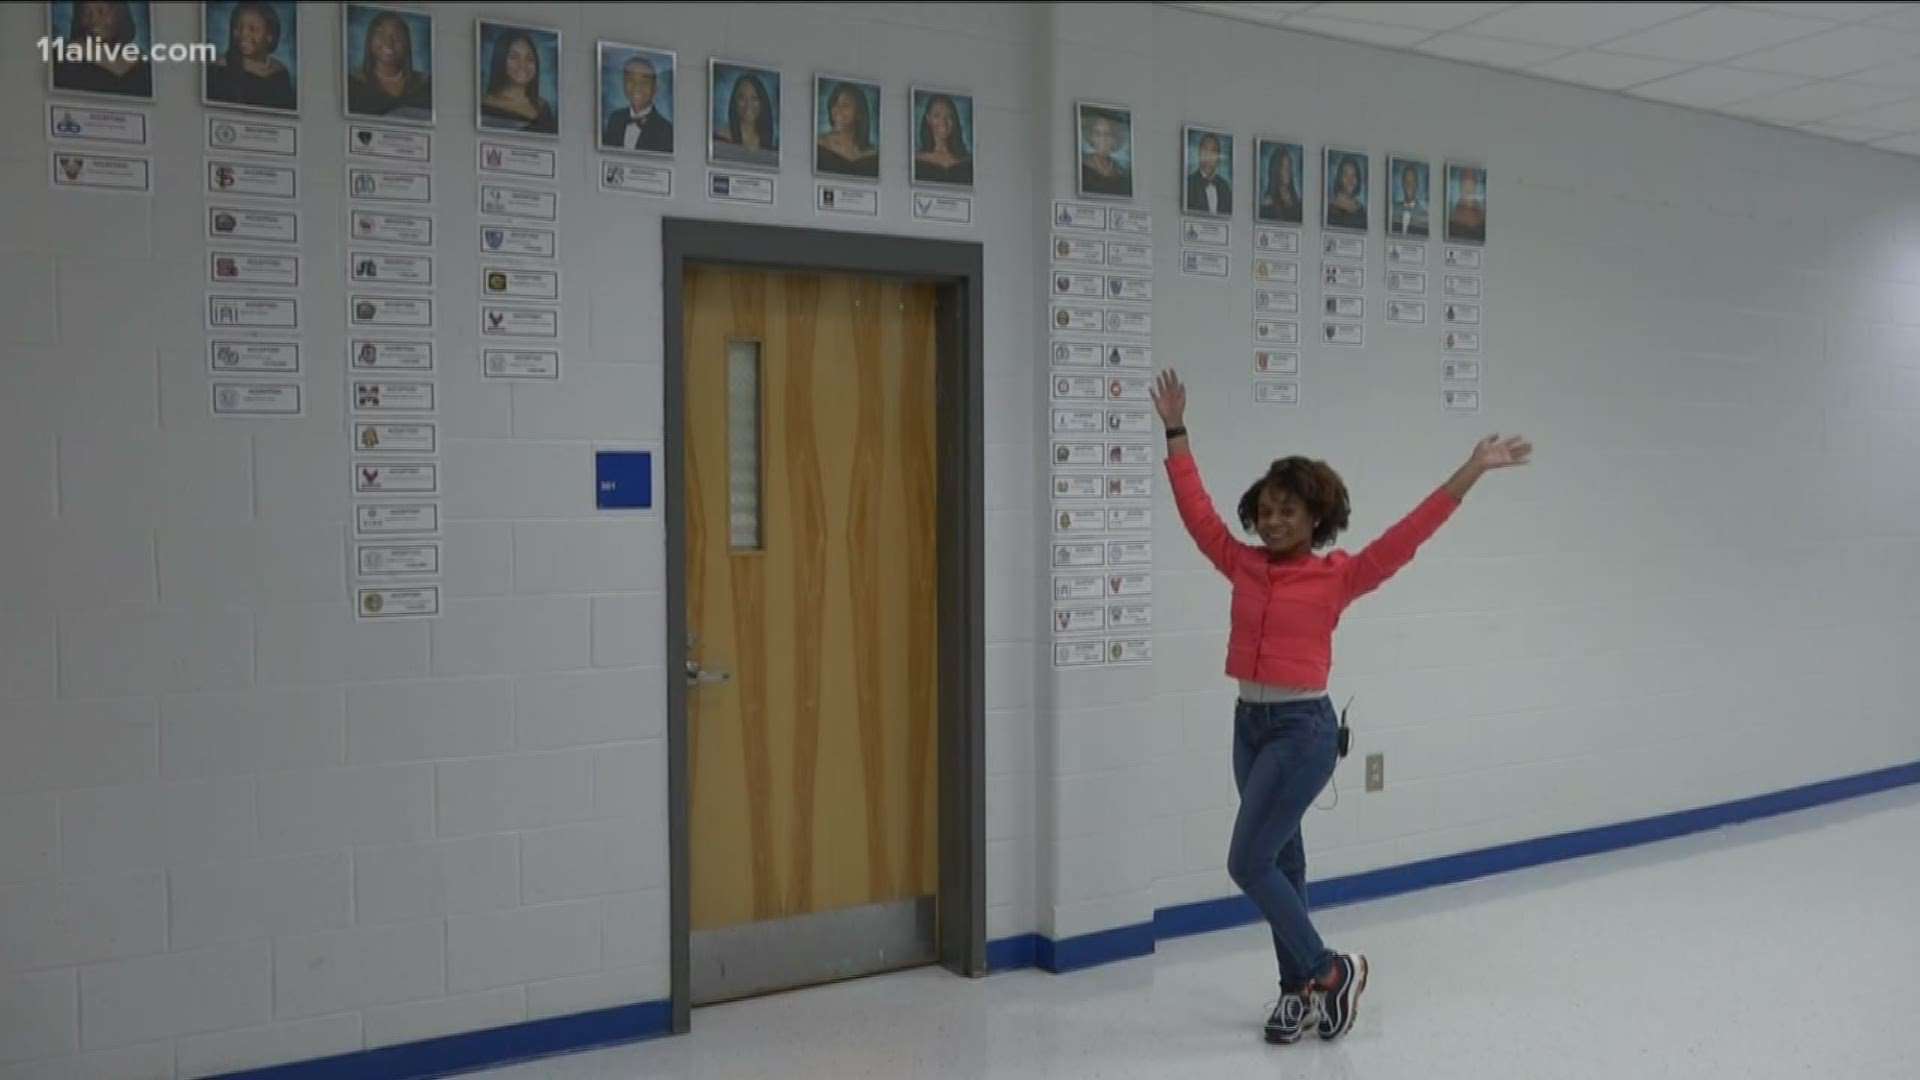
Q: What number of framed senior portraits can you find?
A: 14